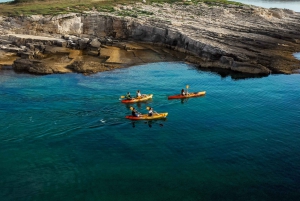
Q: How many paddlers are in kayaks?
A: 5